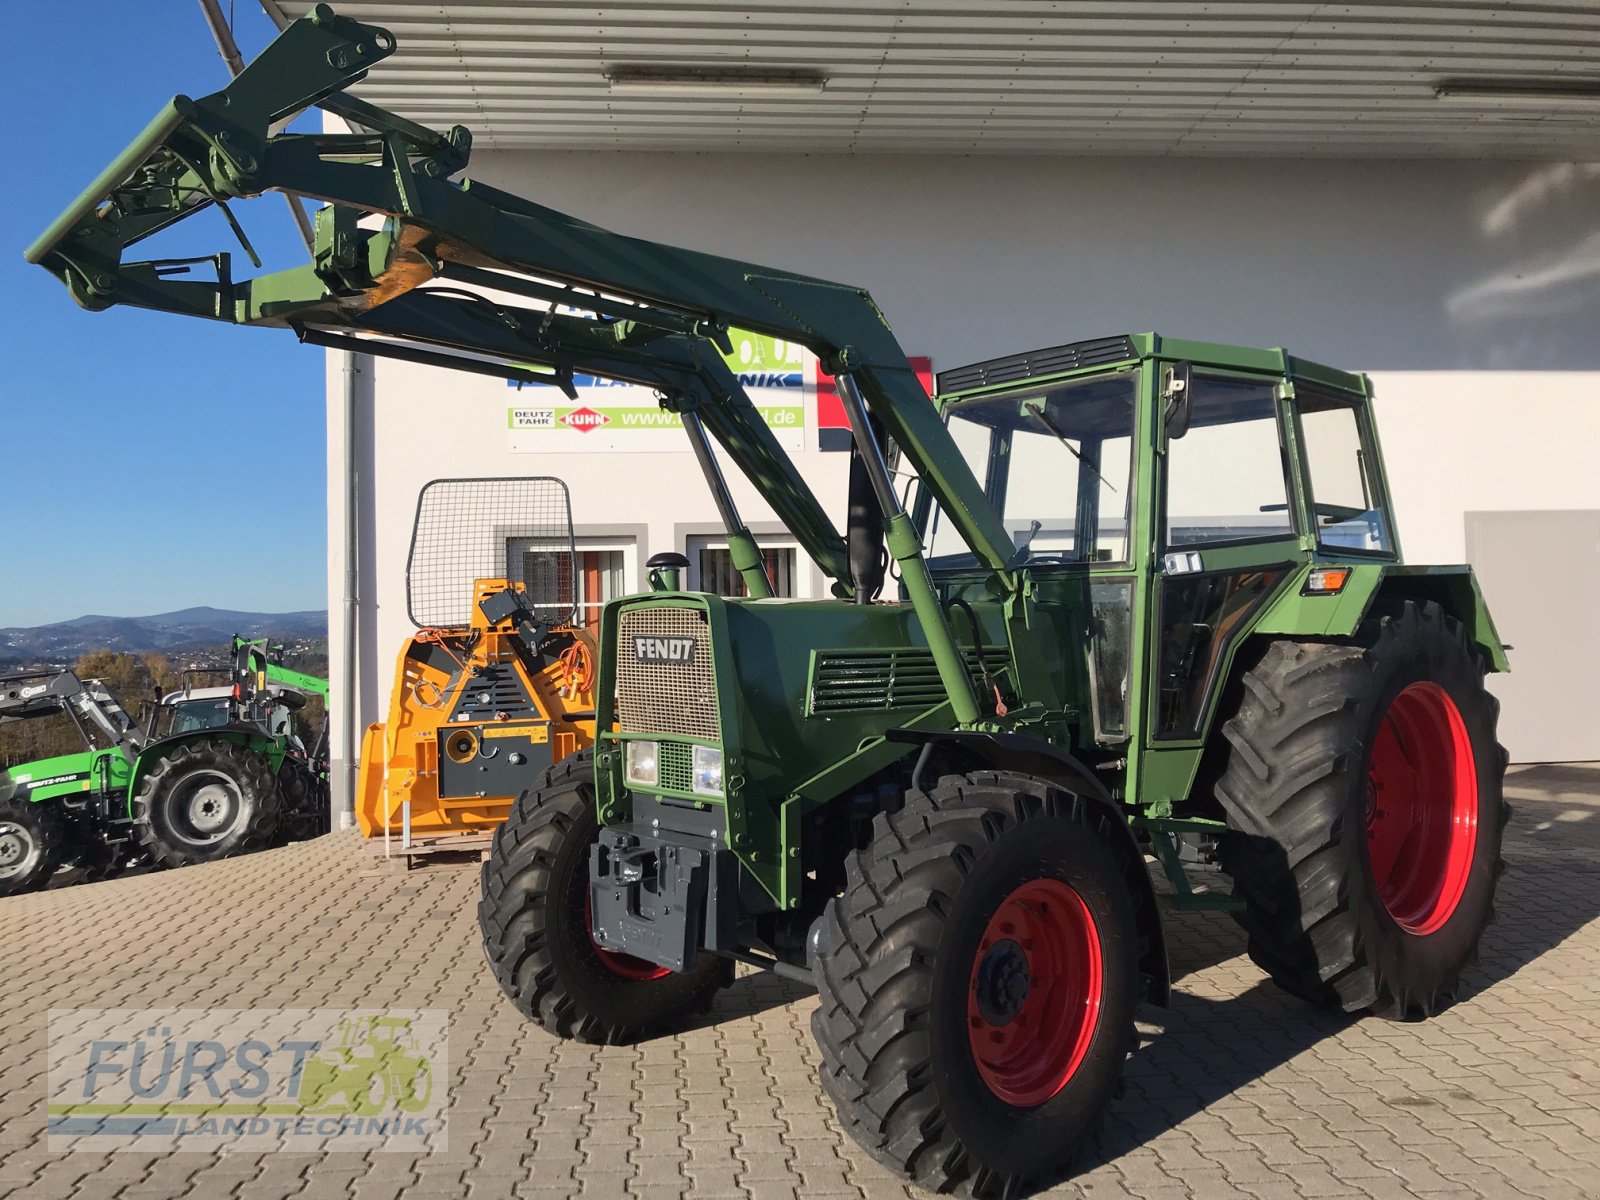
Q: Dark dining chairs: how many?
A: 0